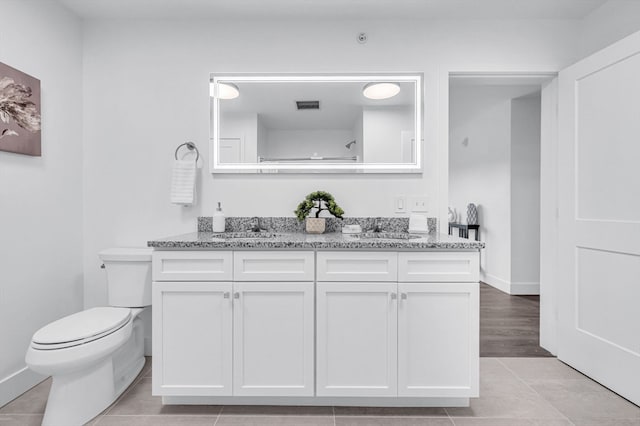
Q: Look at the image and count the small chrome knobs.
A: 4